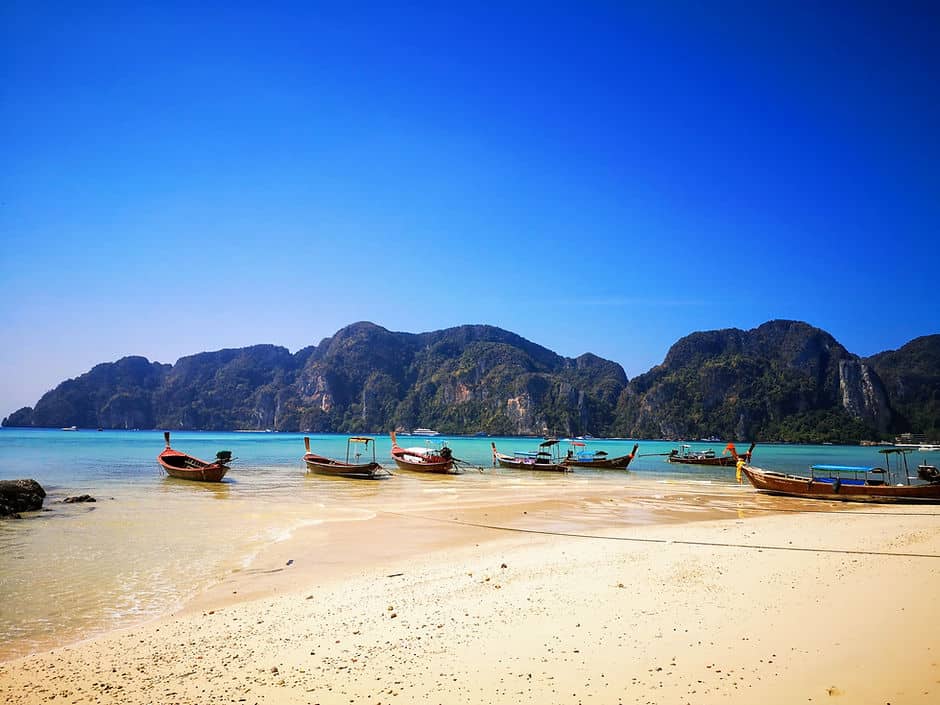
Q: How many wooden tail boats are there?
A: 7